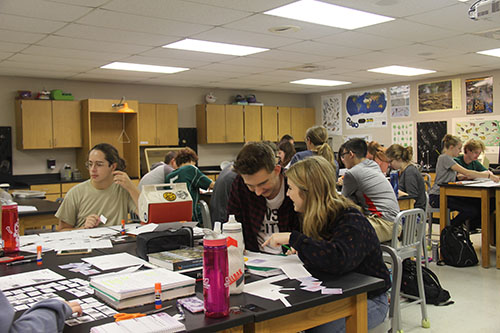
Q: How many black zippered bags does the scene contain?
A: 3